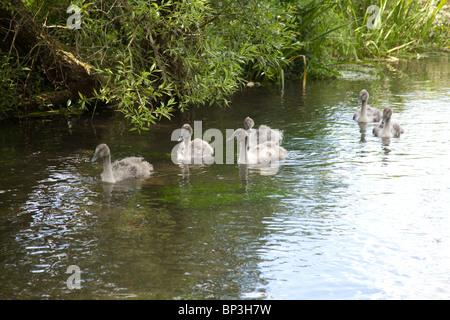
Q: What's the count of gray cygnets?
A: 6